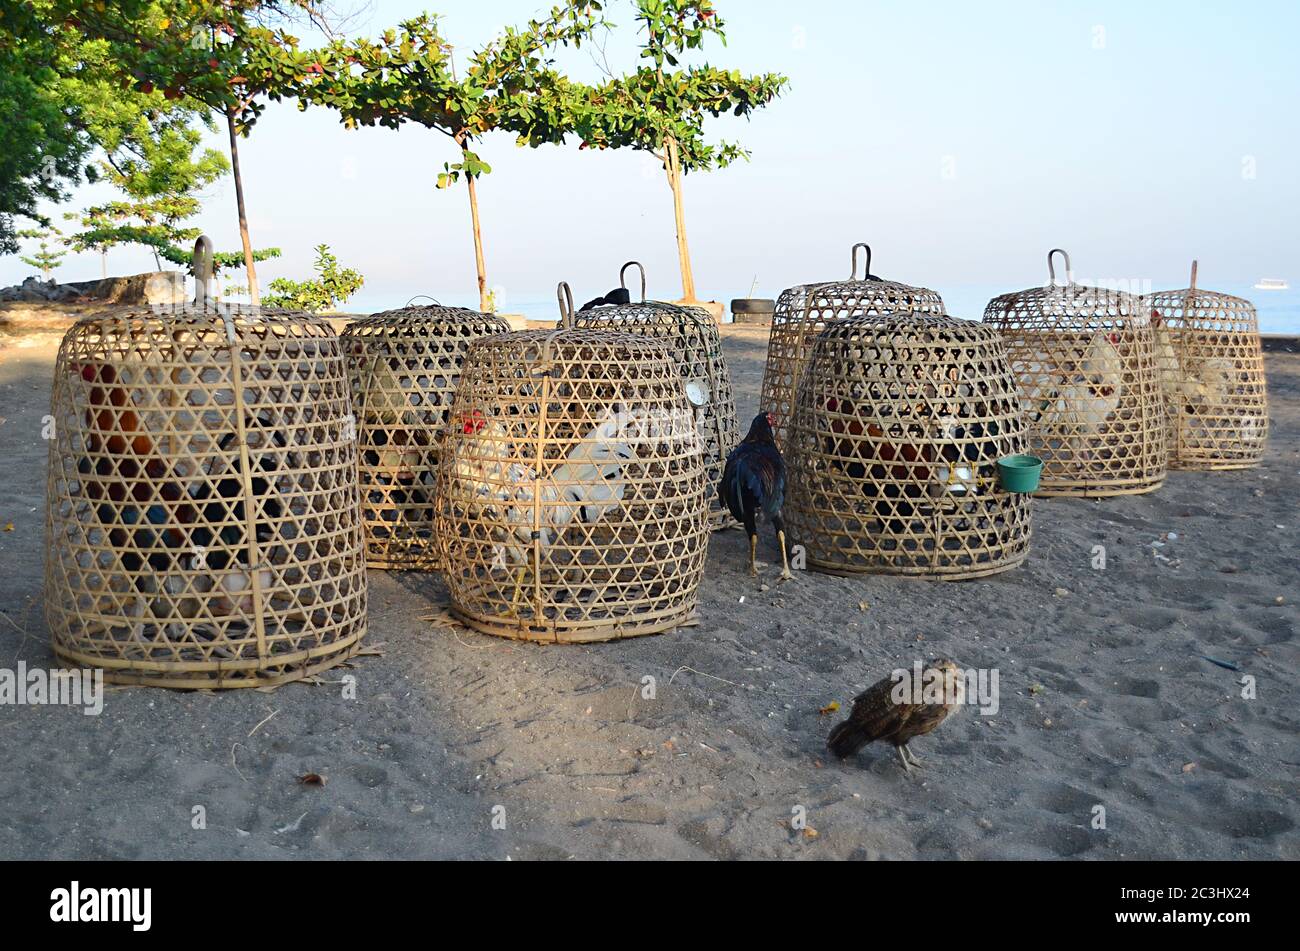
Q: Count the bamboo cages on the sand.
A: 8